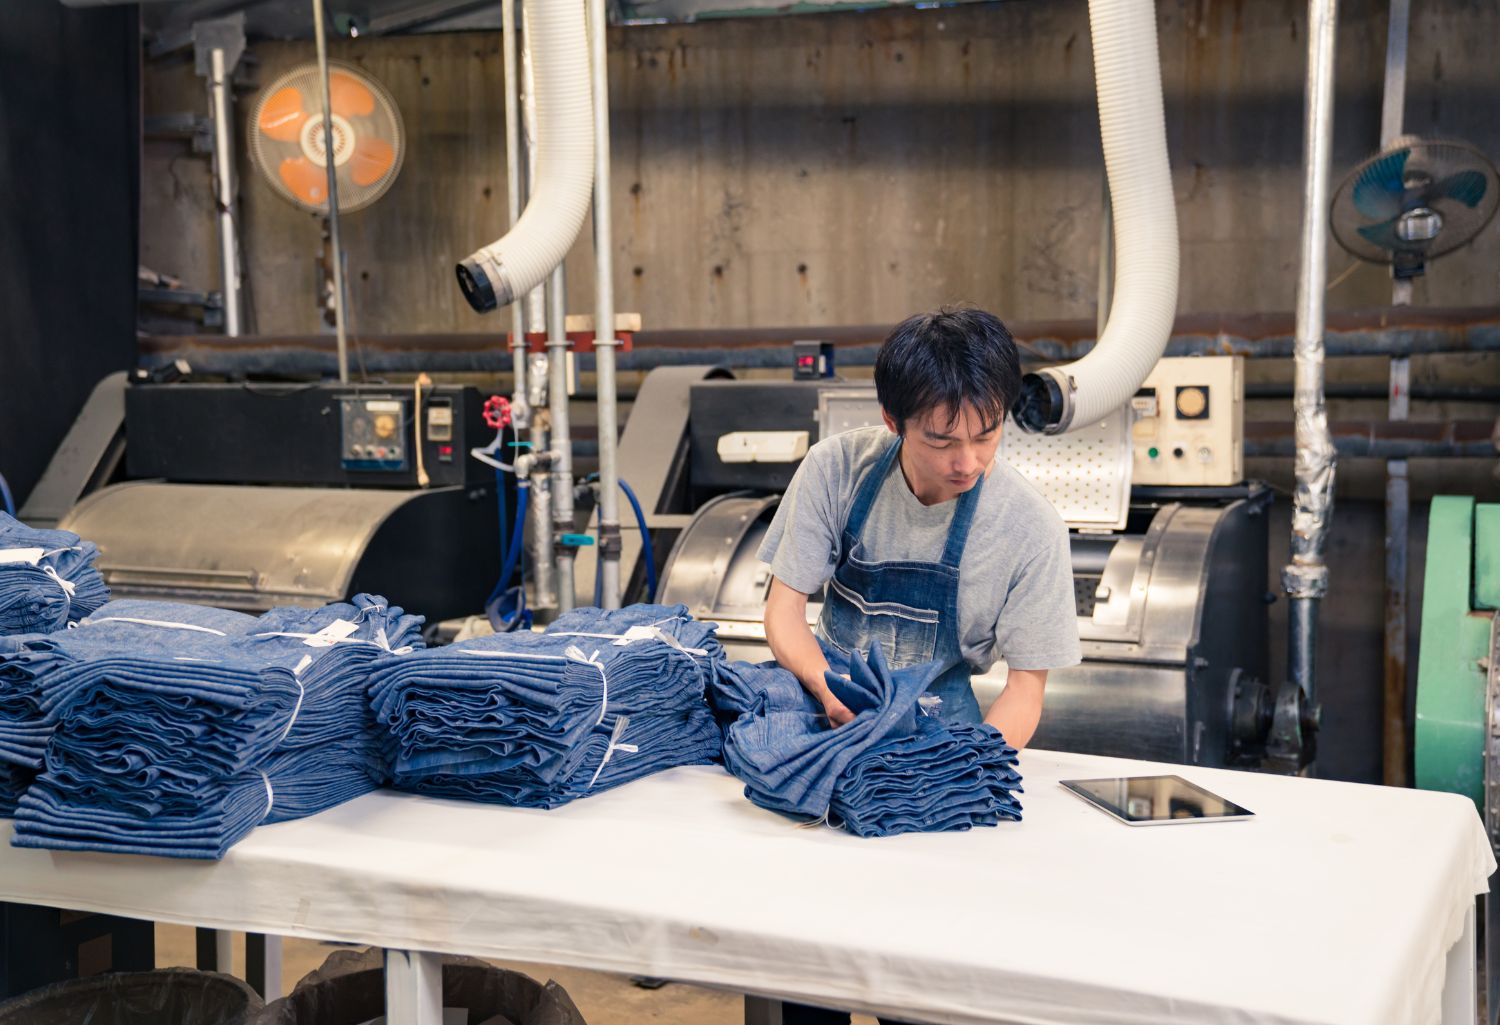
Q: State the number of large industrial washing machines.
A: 2